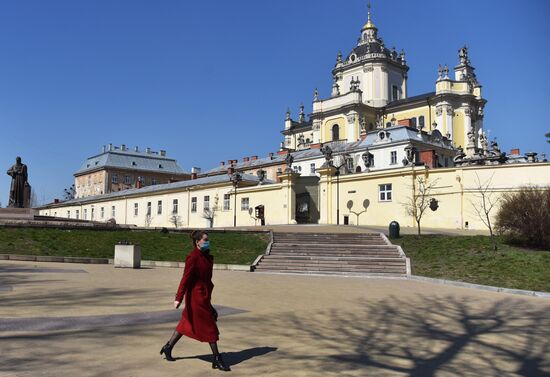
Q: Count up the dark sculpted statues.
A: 1